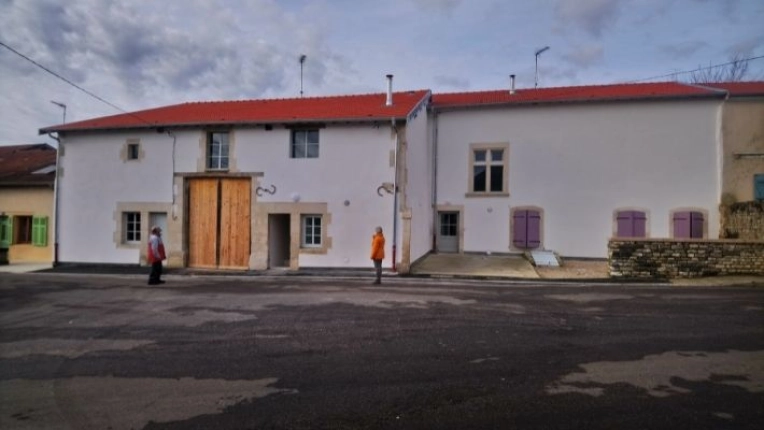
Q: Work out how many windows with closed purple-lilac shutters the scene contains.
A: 3